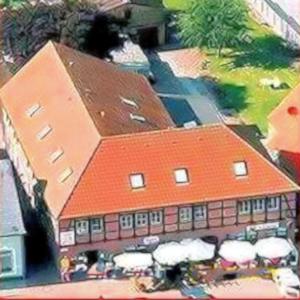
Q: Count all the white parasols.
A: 5